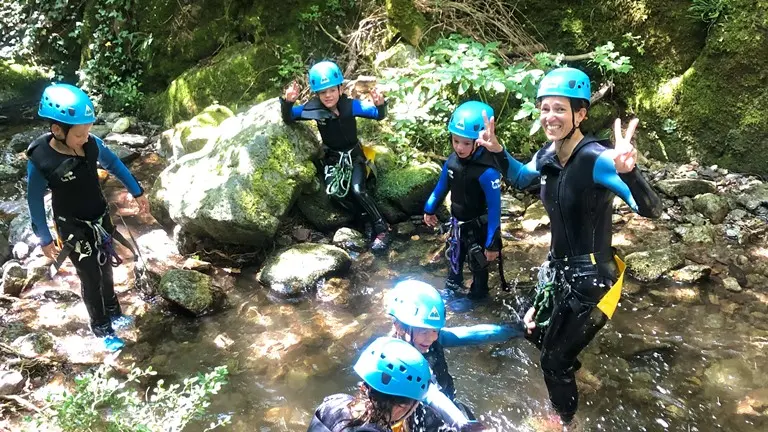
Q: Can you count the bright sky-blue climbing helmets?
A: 6